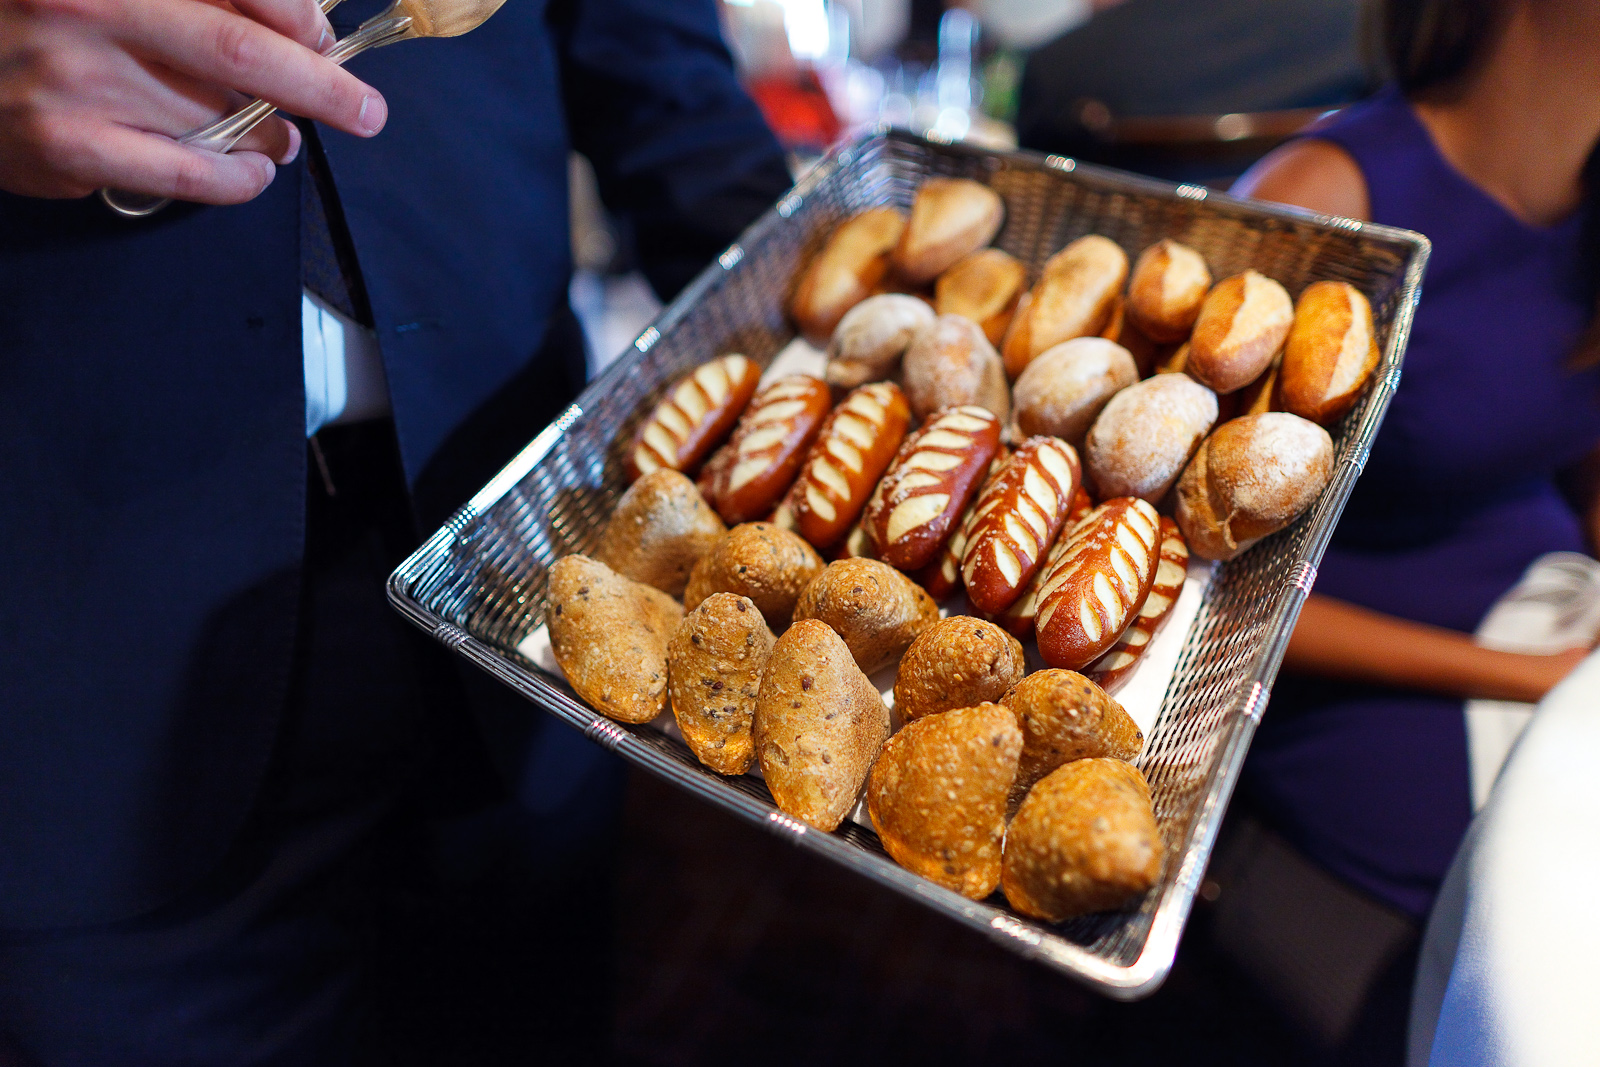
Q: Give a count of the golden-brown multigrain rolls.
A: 10